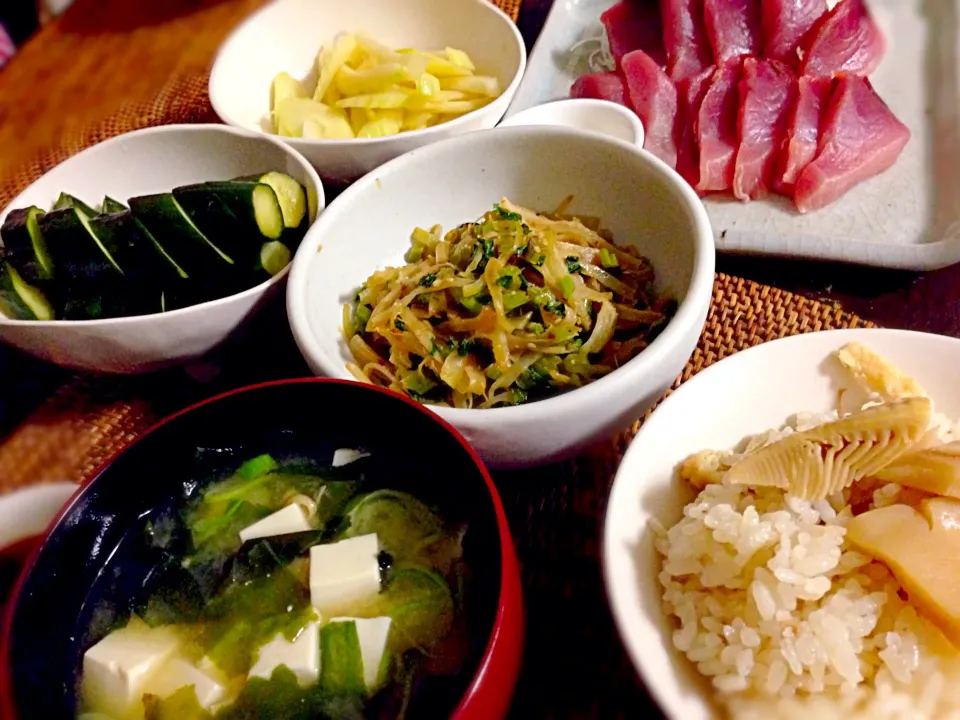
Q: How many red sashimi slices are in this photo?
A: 12